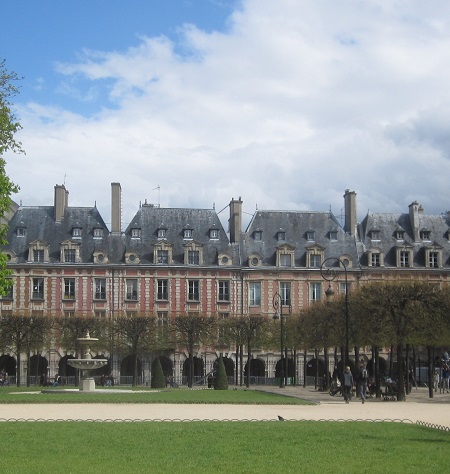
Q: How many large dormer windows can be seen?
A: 9